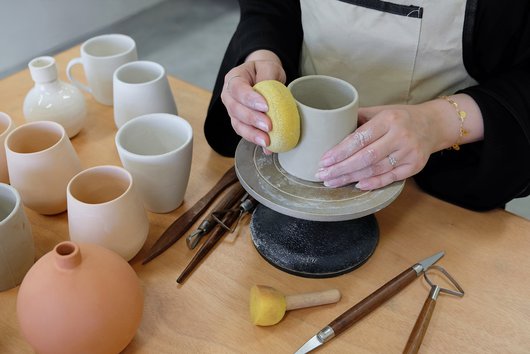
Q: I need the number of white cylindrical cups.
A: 3